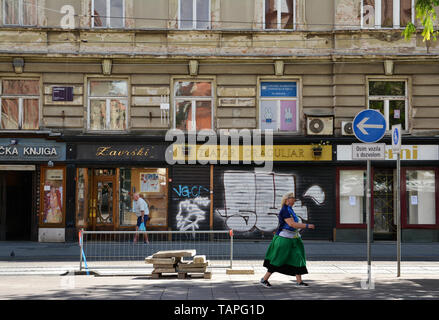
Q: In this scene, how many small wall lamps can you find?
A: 5